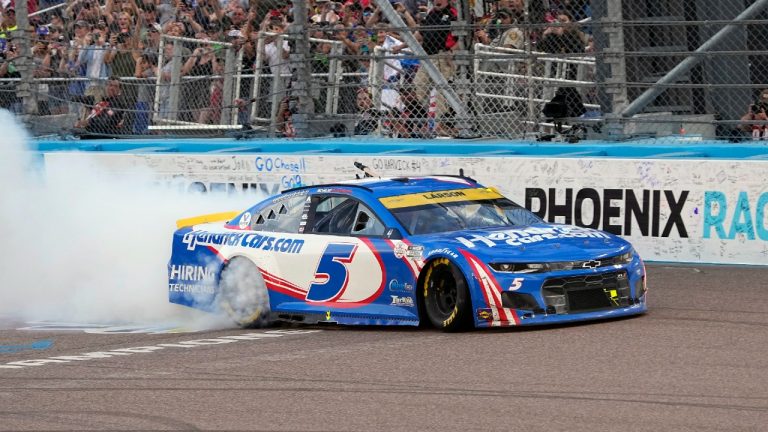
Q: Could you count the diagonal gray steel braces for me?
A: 2